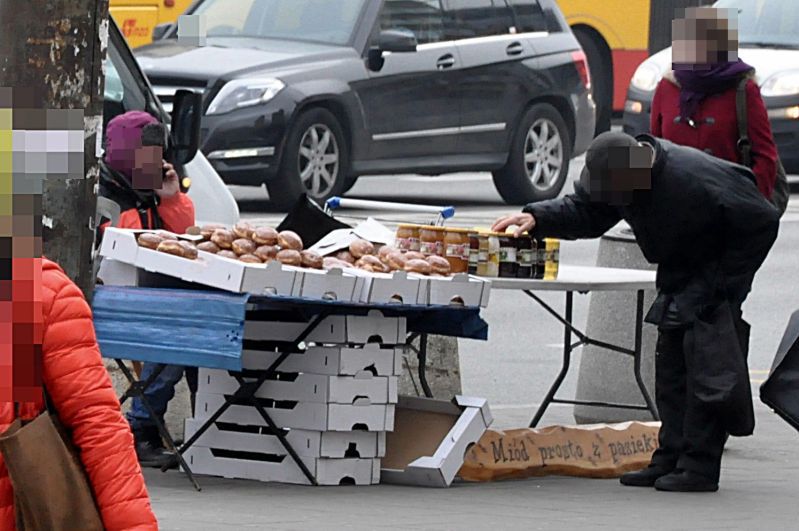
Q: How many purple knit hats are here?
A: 1